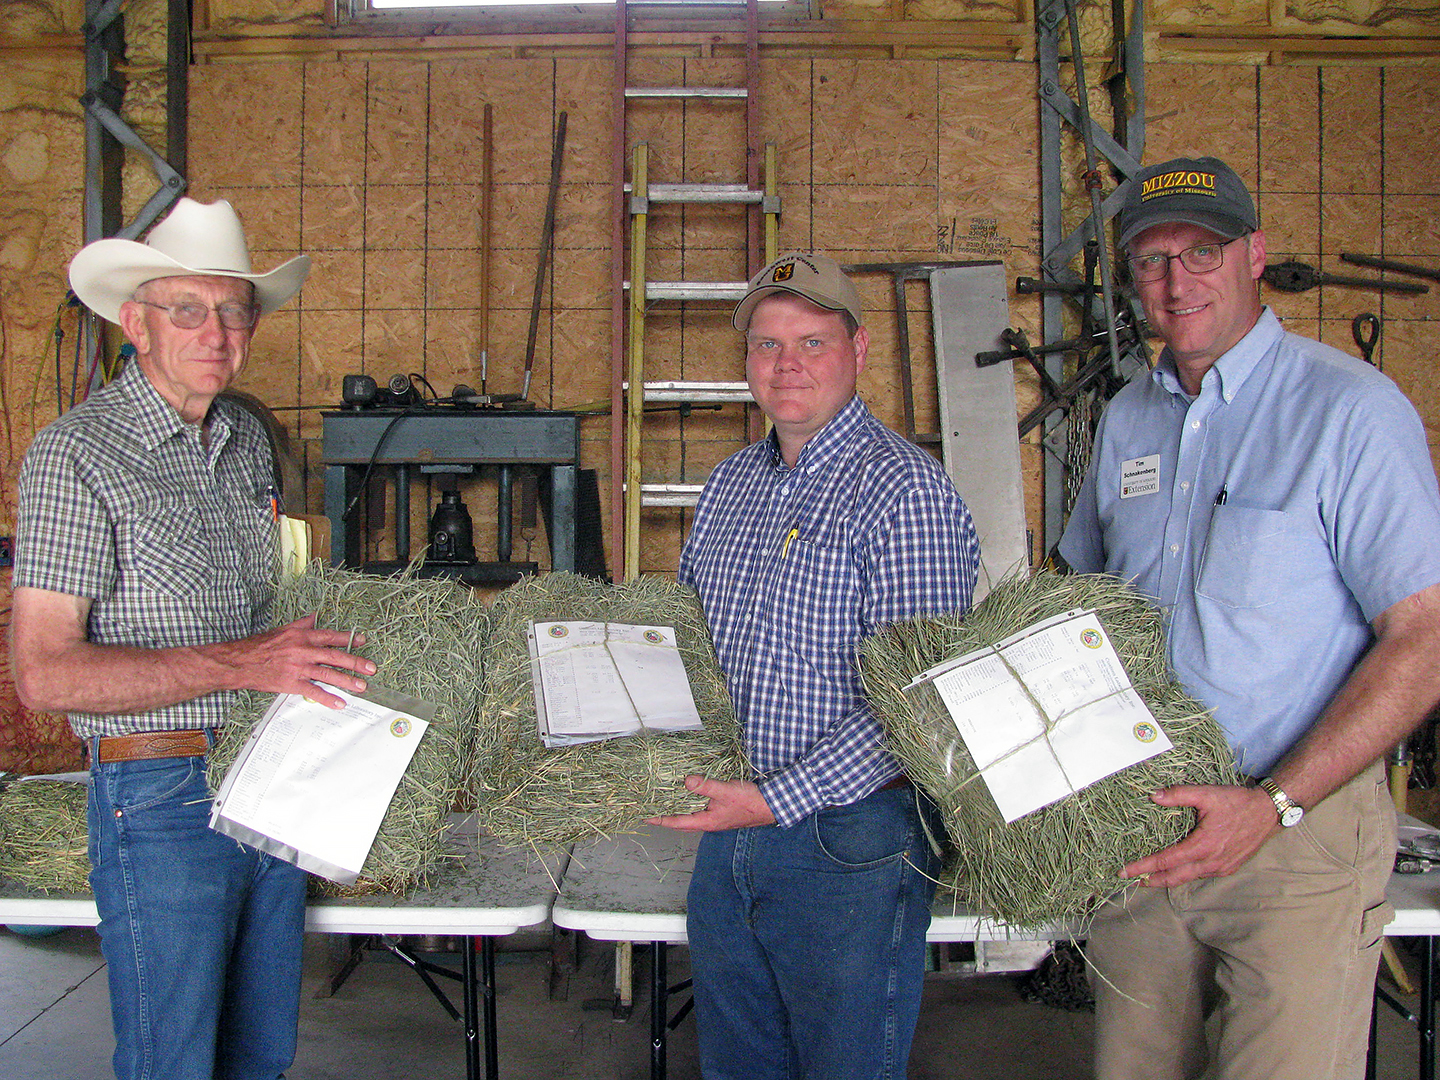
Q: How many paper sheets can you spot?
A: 3